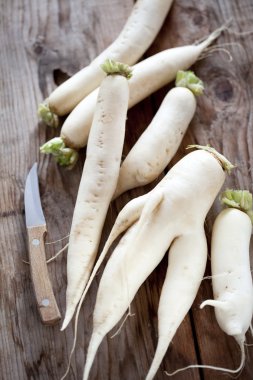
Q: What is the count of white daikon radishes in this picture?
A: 6